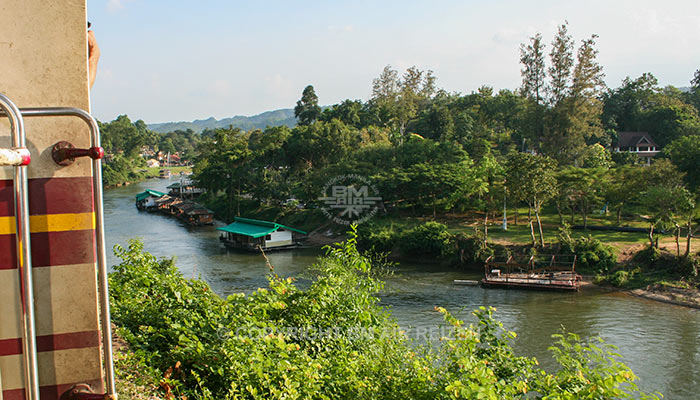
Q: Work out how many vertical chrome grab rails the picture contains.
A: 2